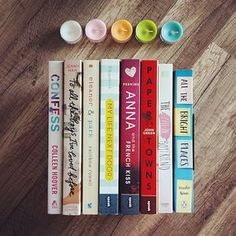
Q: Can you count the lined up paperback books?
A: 8